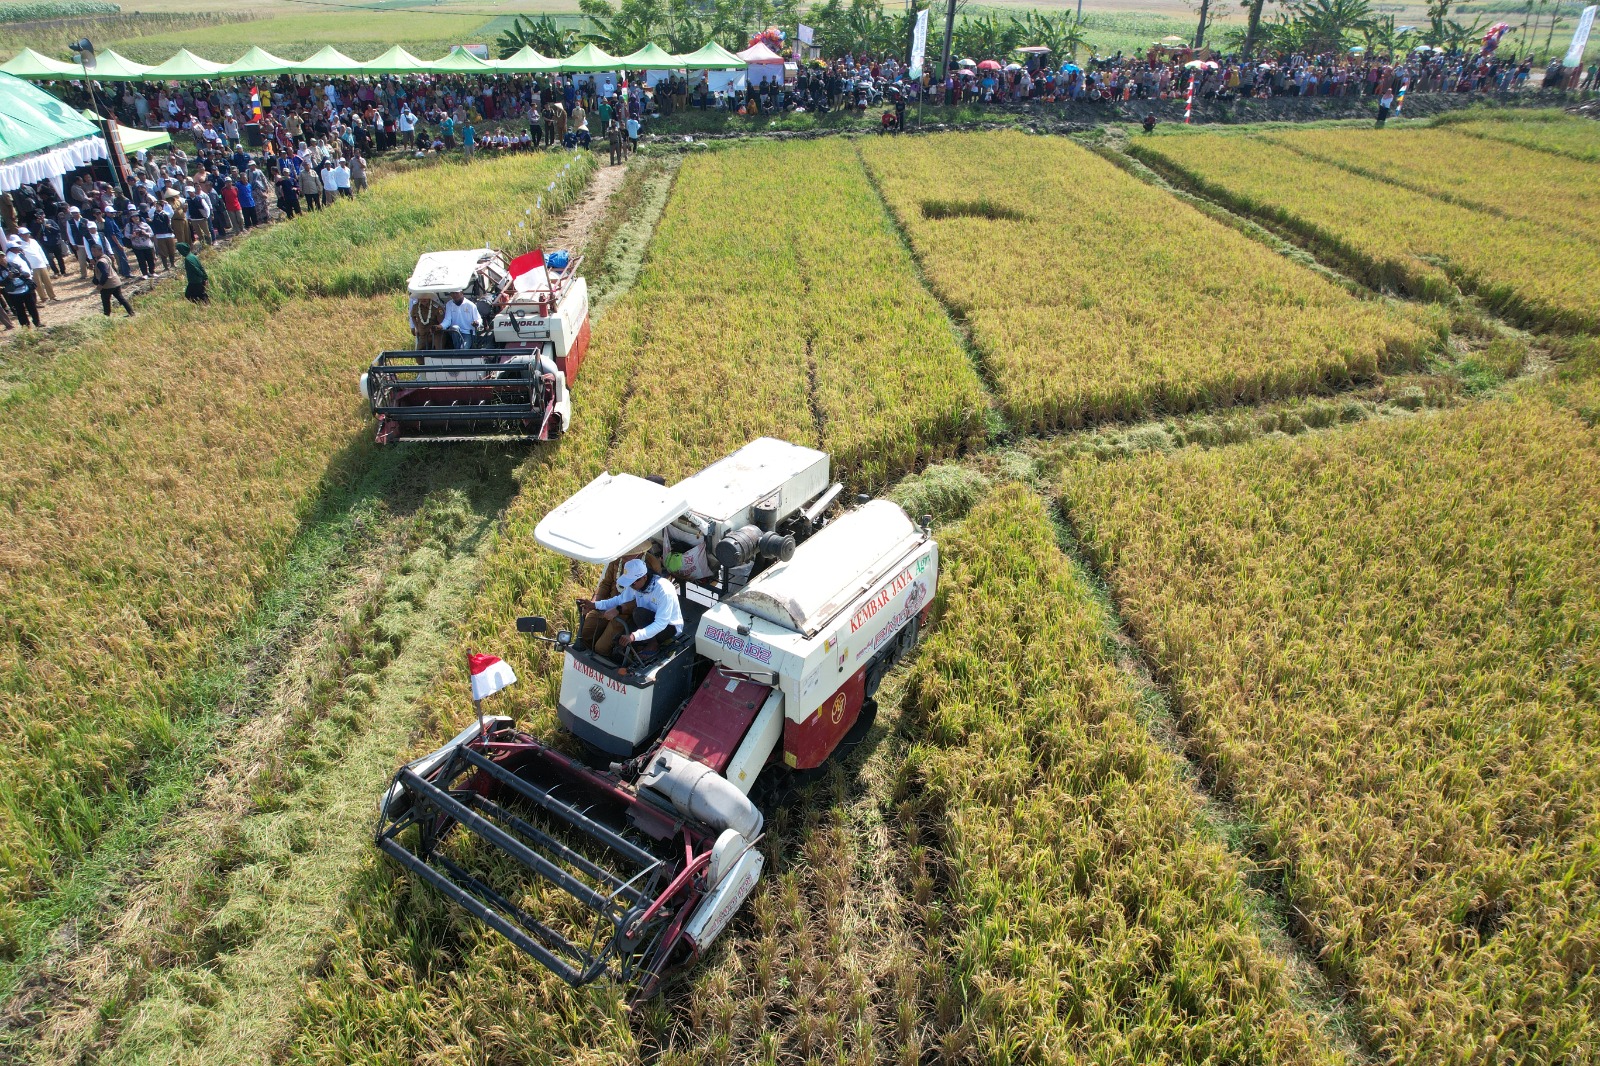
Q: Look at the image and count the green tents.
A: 13